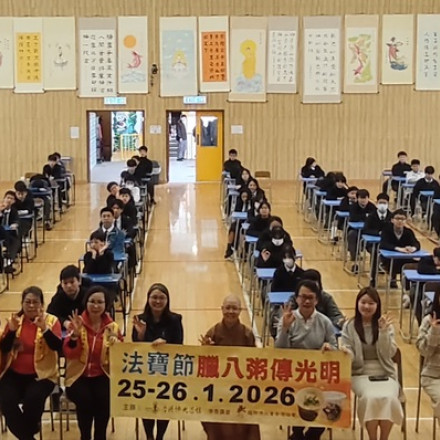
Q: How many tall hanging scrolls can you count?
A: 13